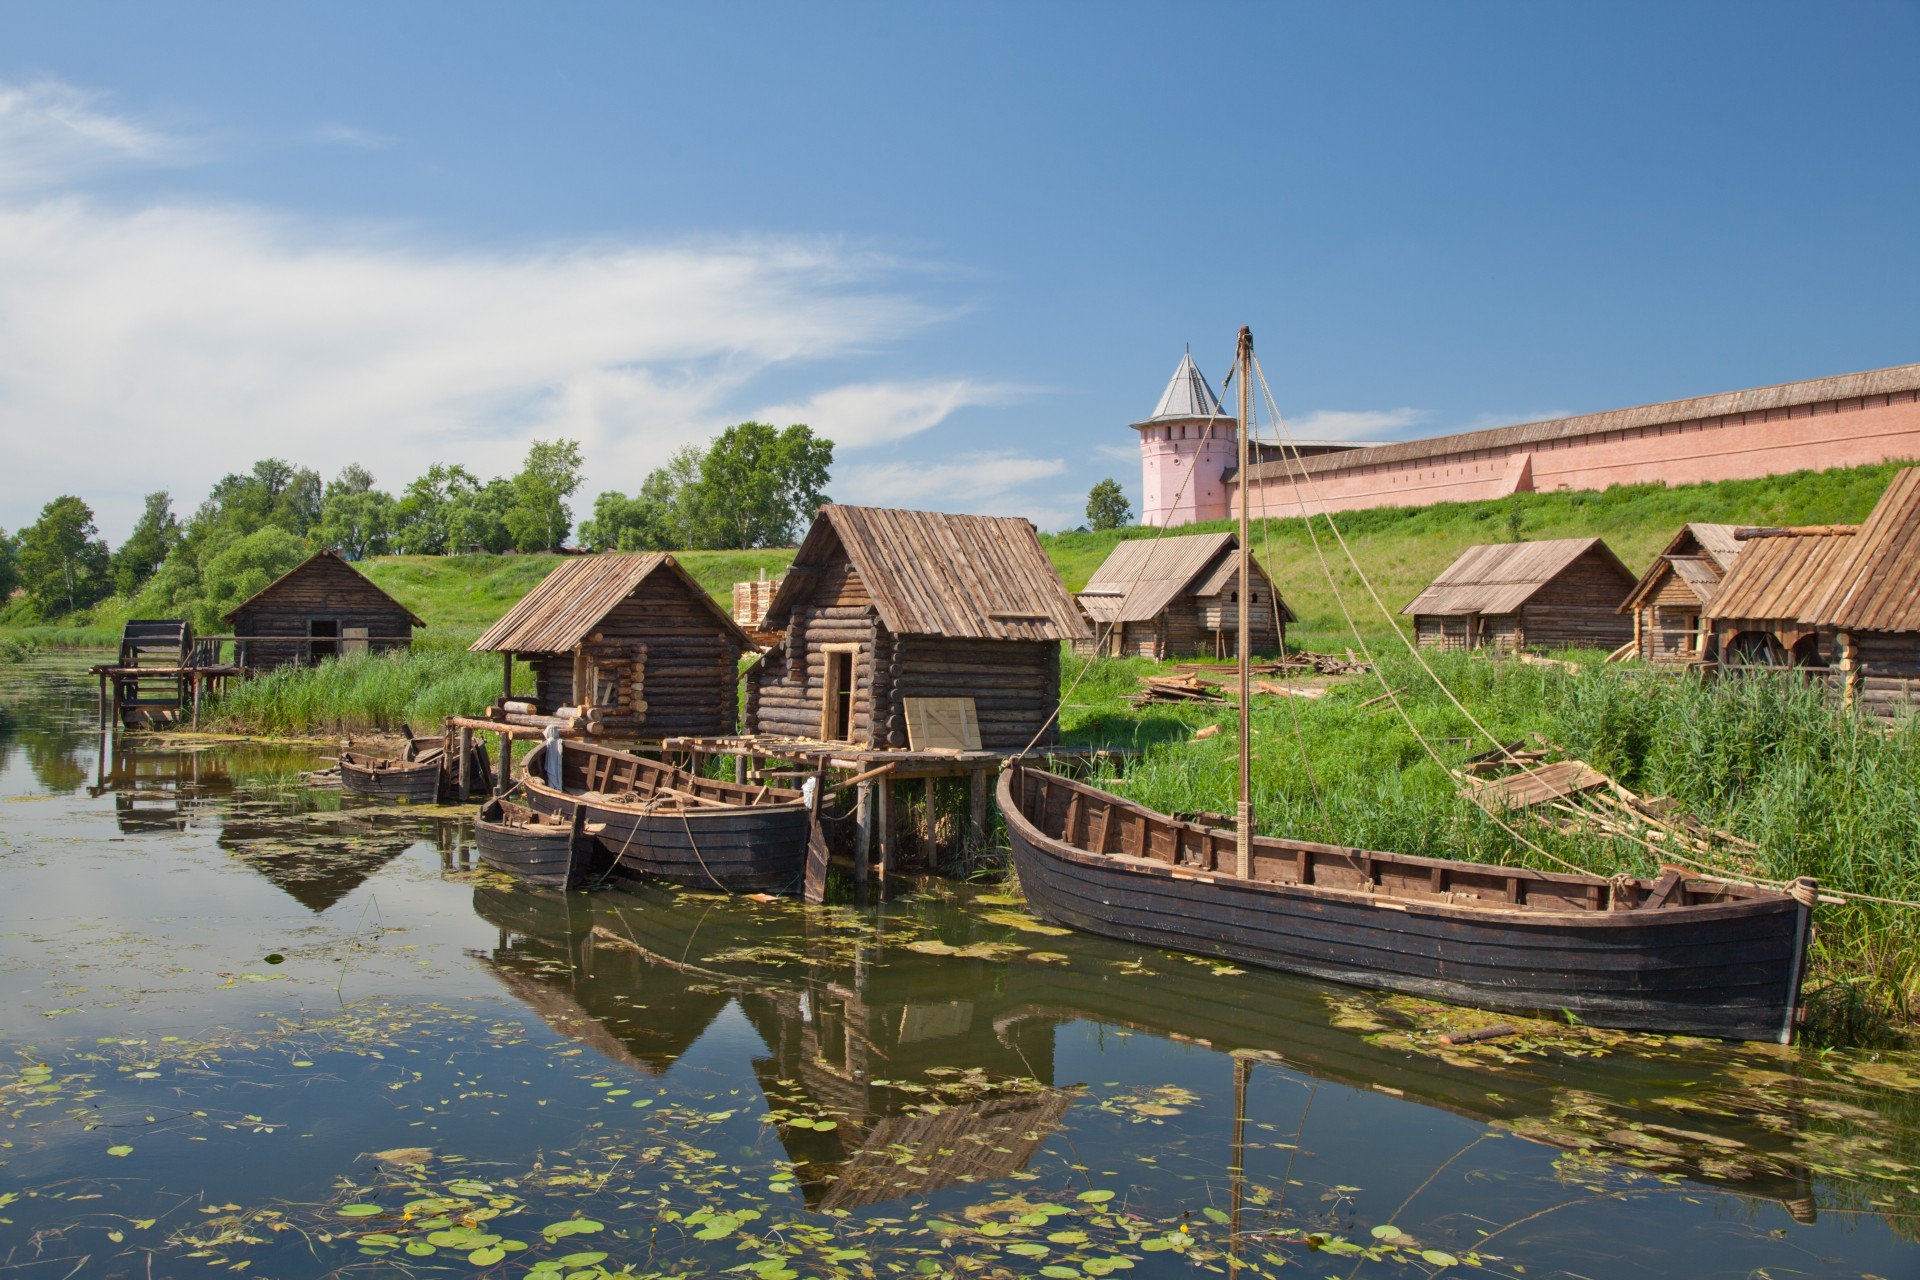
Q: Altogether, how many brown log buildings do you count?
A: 7